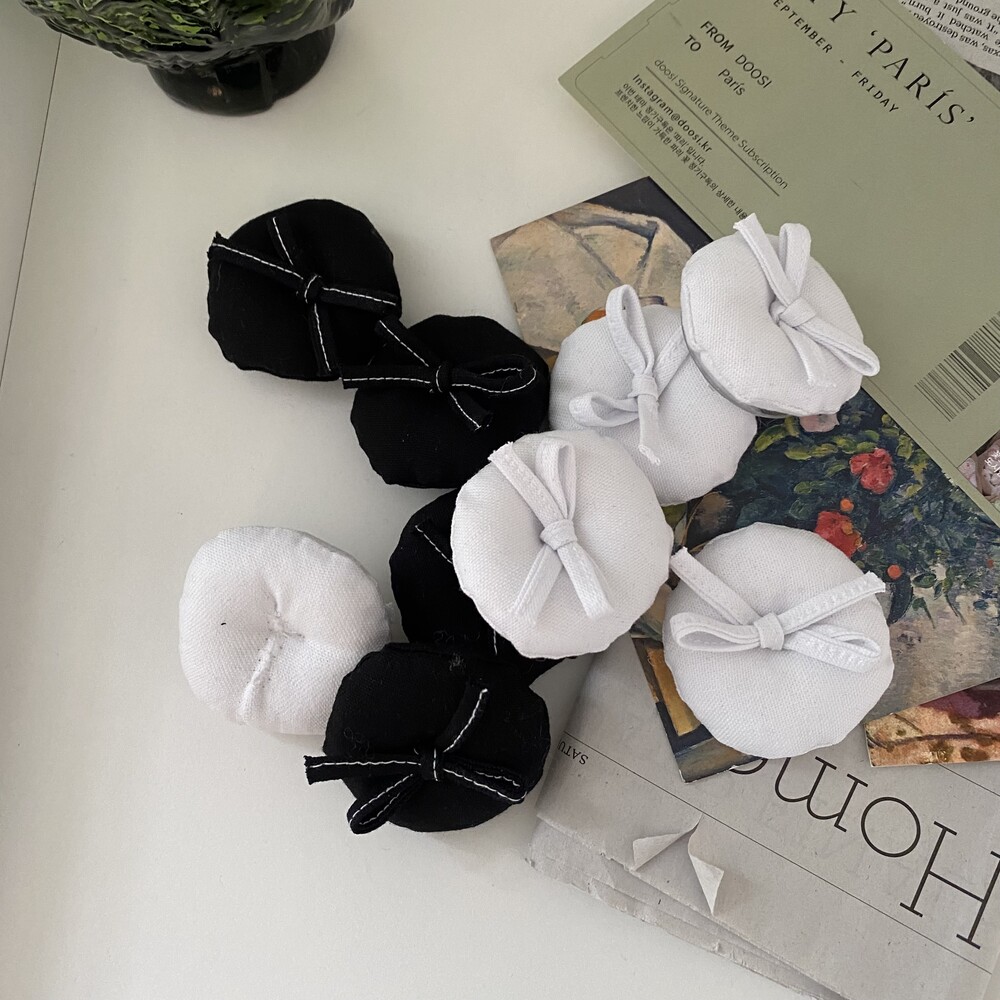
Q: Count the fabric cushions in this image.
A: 9